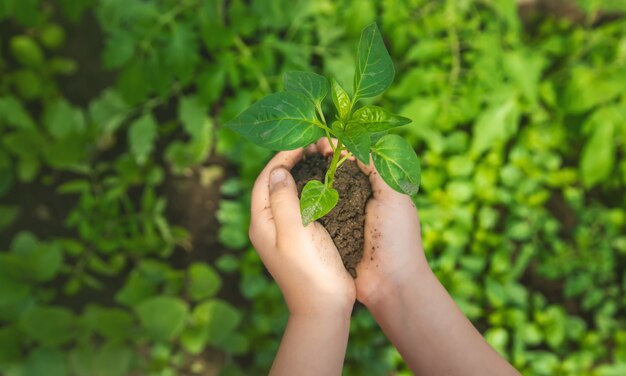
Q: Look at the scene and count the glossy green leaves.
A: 8